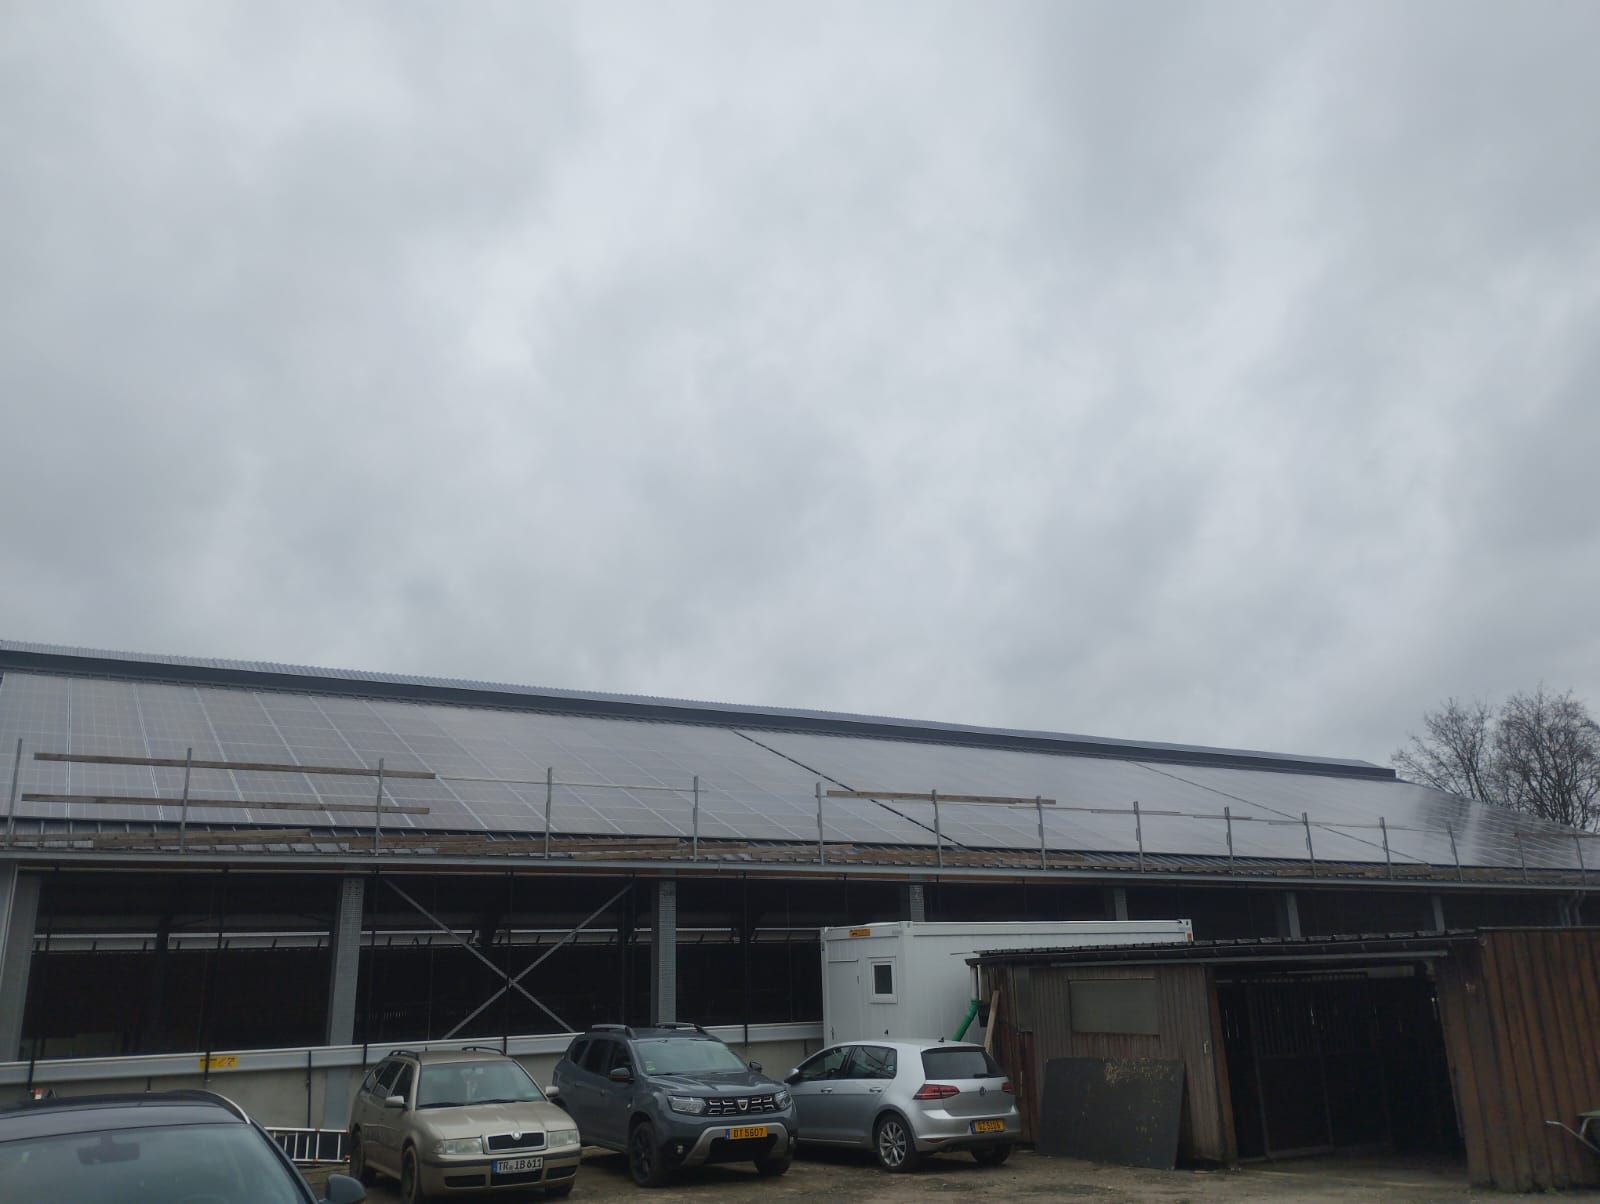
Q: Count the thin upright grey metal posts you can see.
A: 15